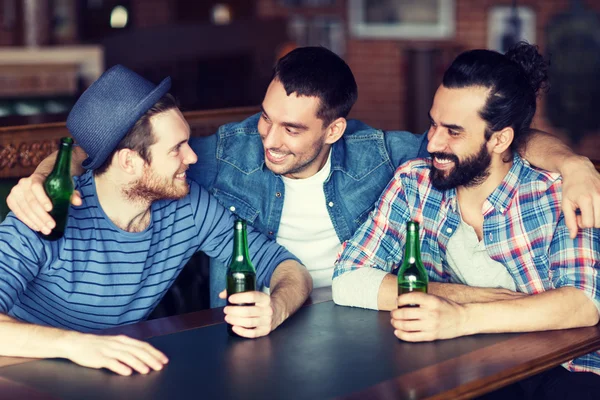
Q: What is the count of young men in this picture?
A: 3